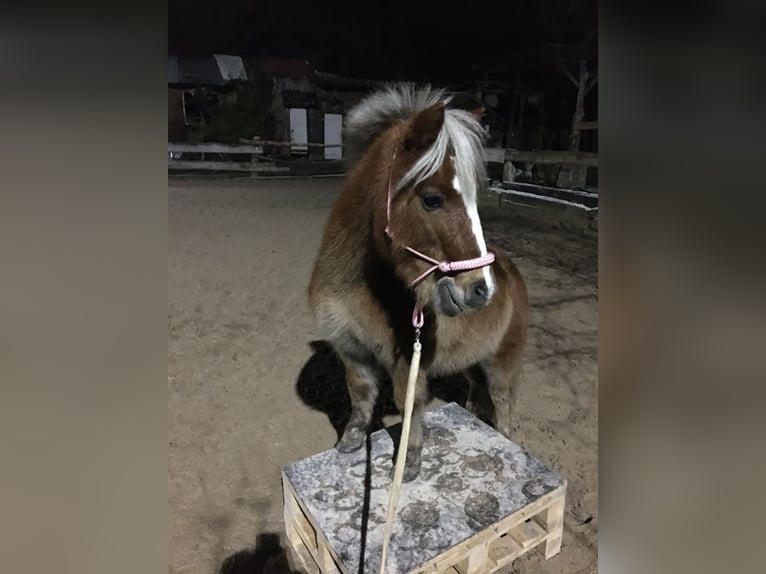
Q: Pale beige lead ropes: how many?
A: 1